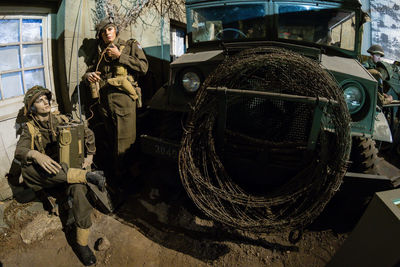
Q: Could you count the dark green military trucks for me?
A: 1